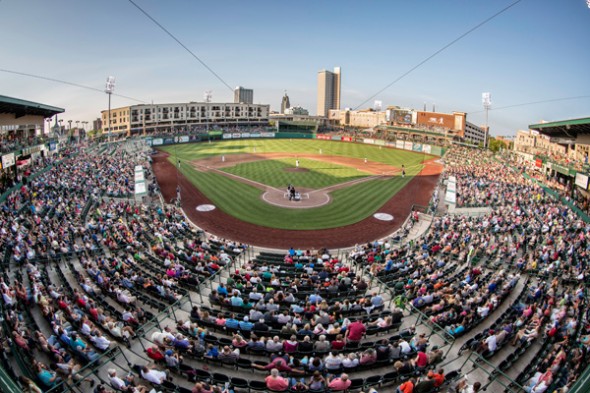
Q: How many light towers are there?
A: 4